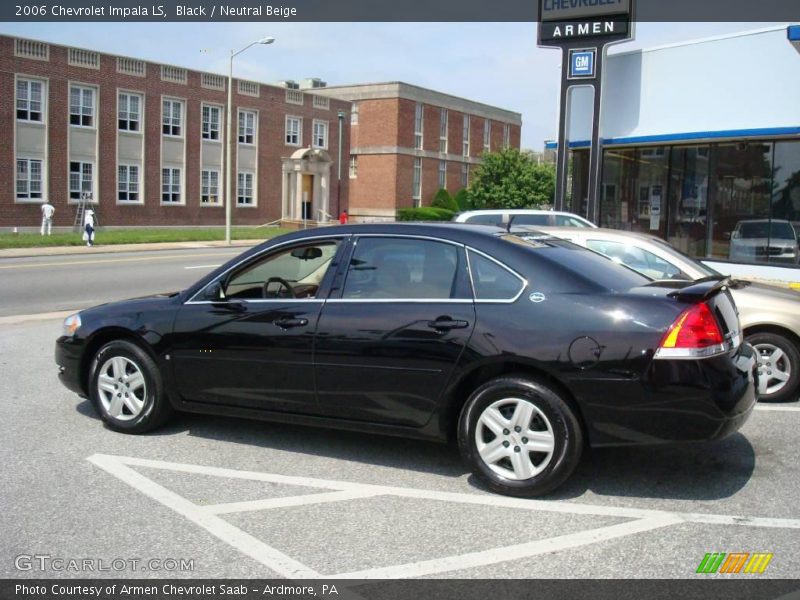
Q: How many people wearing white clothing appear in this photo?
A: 2